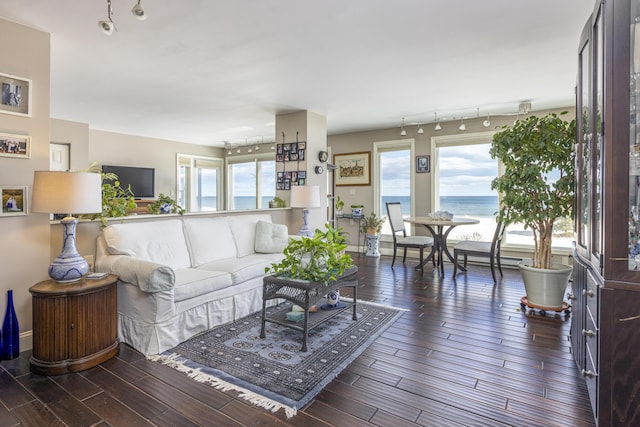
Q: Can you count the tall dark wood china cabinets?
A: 1